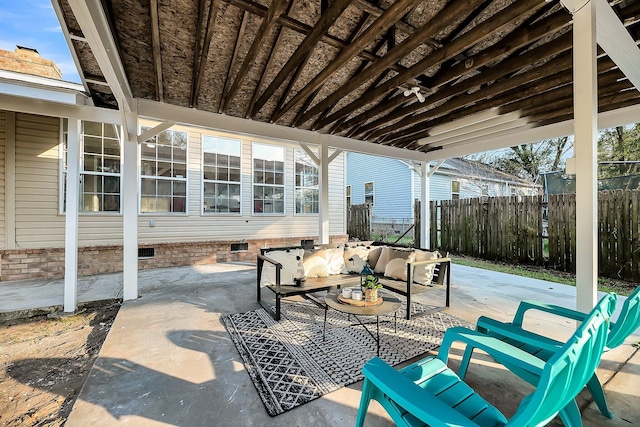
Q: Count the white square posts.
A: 5